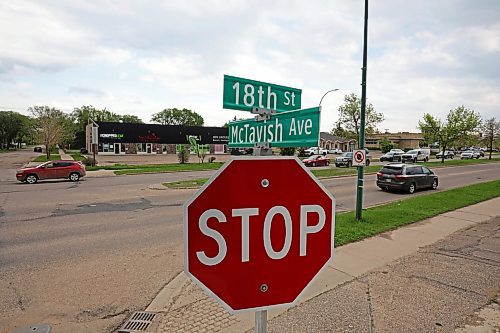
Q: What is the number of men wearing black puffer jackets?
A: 0